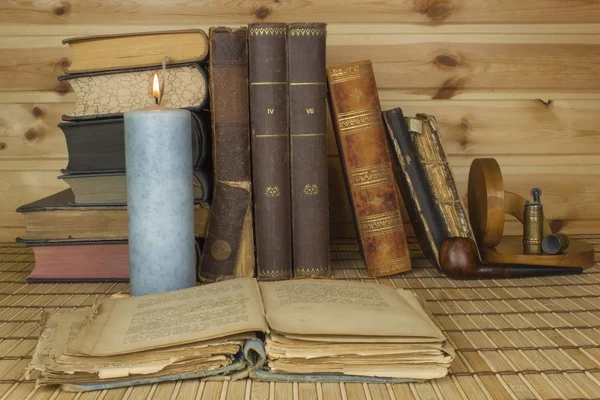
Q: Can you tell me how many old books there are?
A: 13